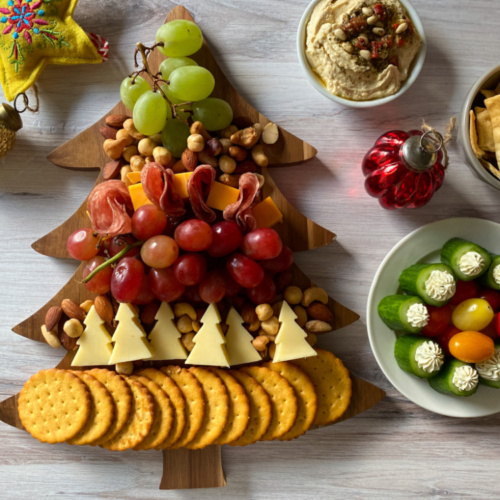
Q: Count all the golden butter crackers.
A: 13